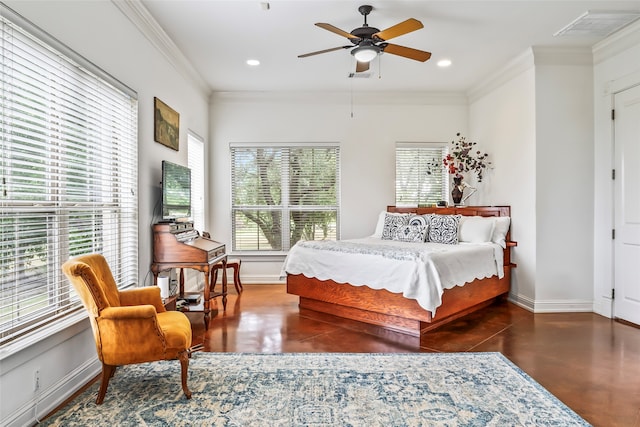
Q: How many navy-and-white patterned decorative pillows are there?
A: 4